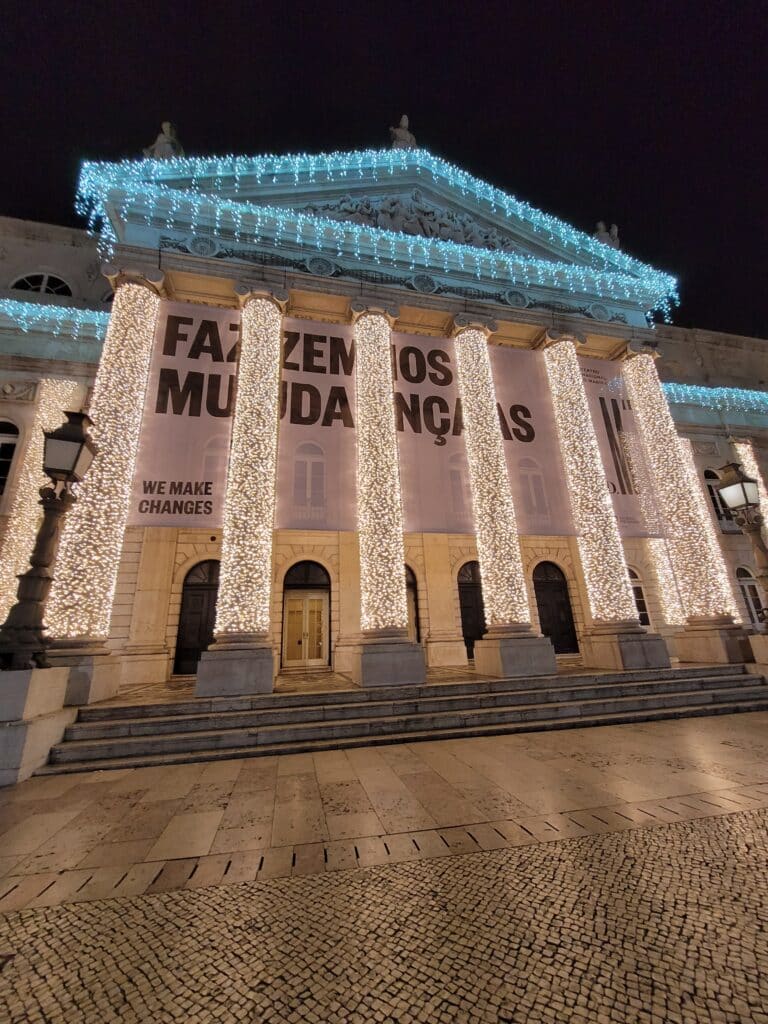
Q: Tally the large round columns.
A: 6